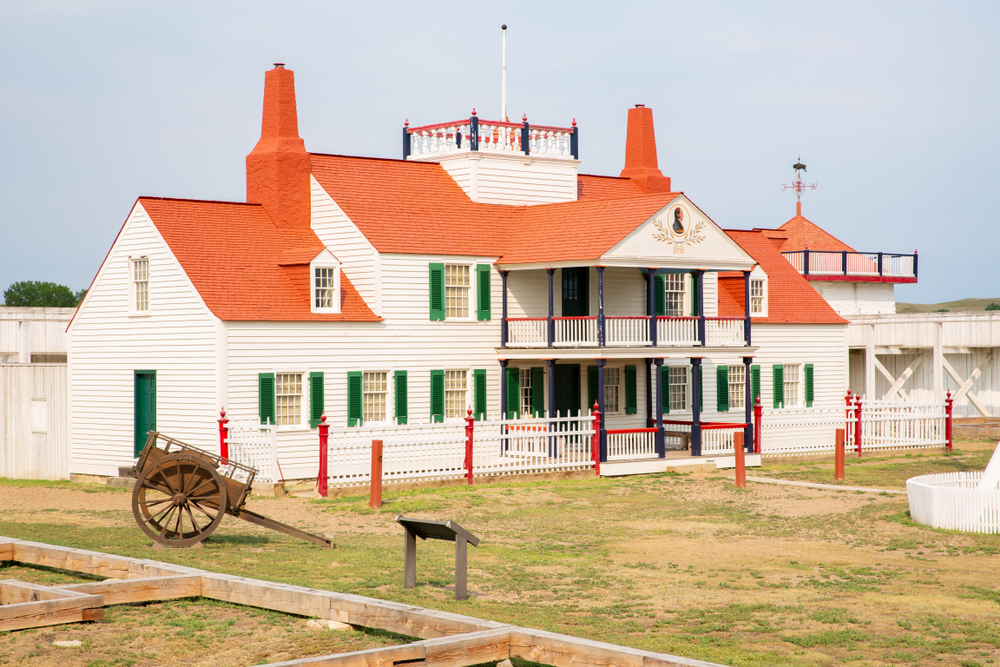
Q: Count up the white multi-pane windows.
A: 13